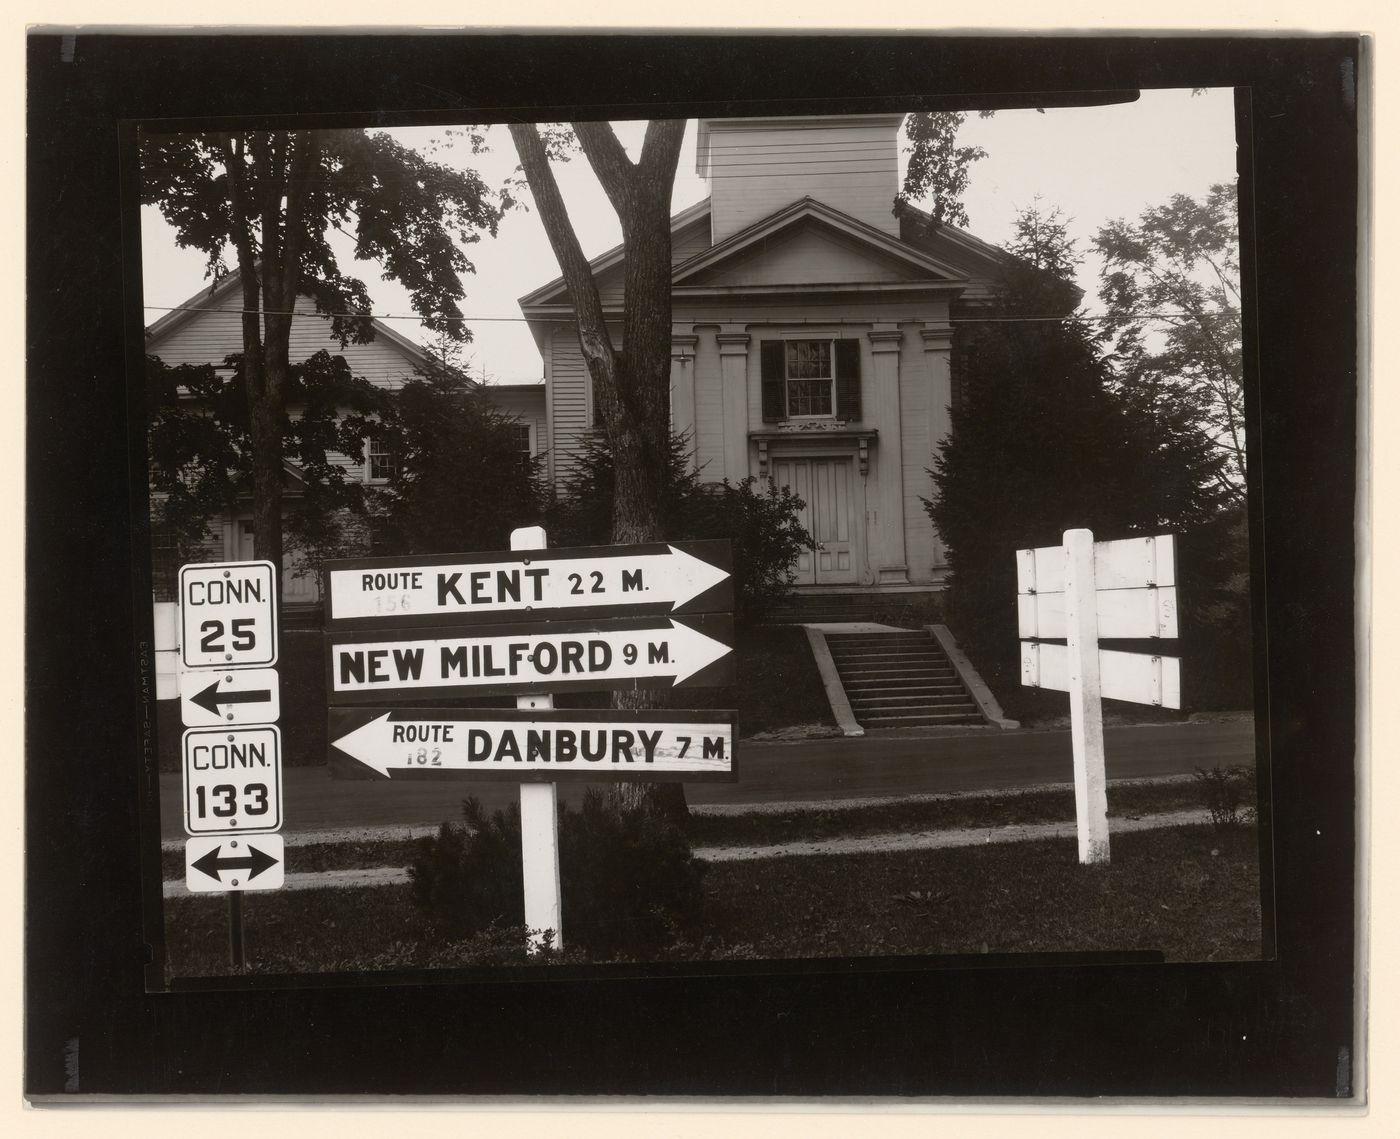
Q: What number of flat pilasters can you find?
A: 4